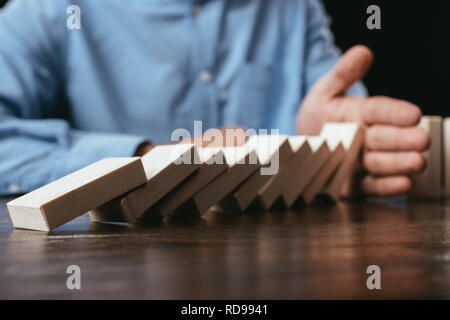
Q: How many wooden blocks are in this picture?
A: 11